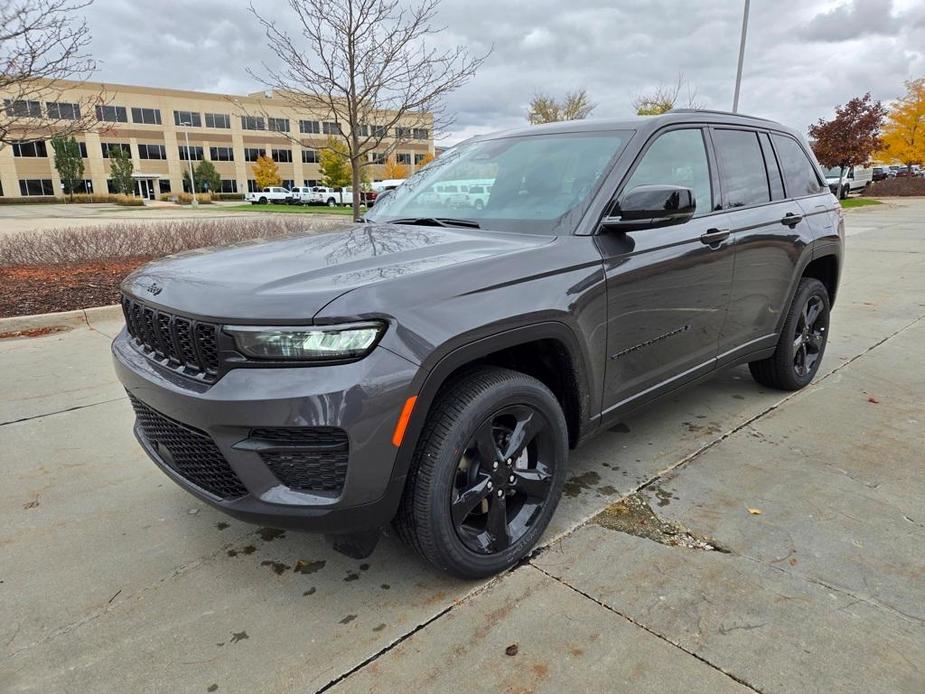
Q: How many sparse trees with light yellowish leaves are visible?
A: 2